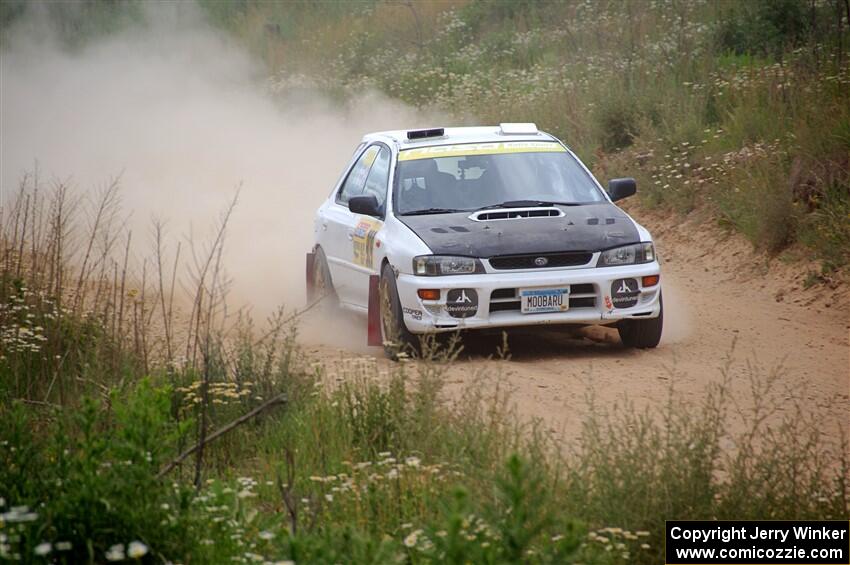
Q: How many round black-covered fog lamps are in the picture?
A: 2